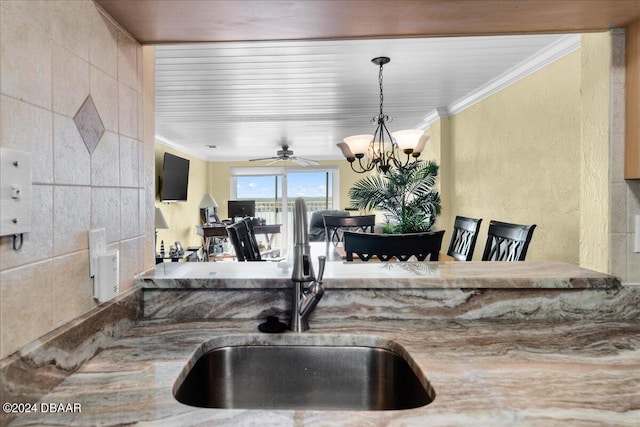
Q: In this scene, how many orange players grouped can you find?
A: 0